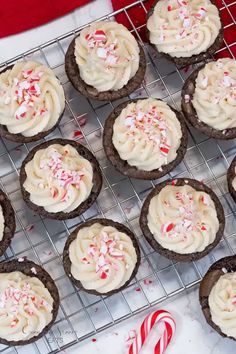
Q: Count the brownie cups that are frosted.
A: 12